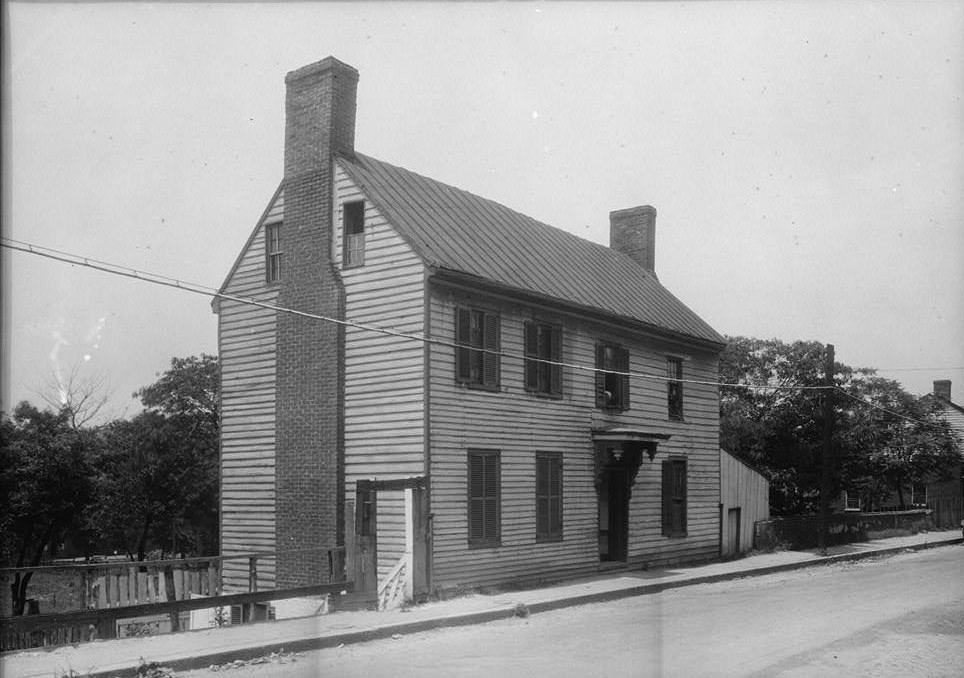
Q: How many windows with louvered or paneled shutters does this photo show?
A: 6